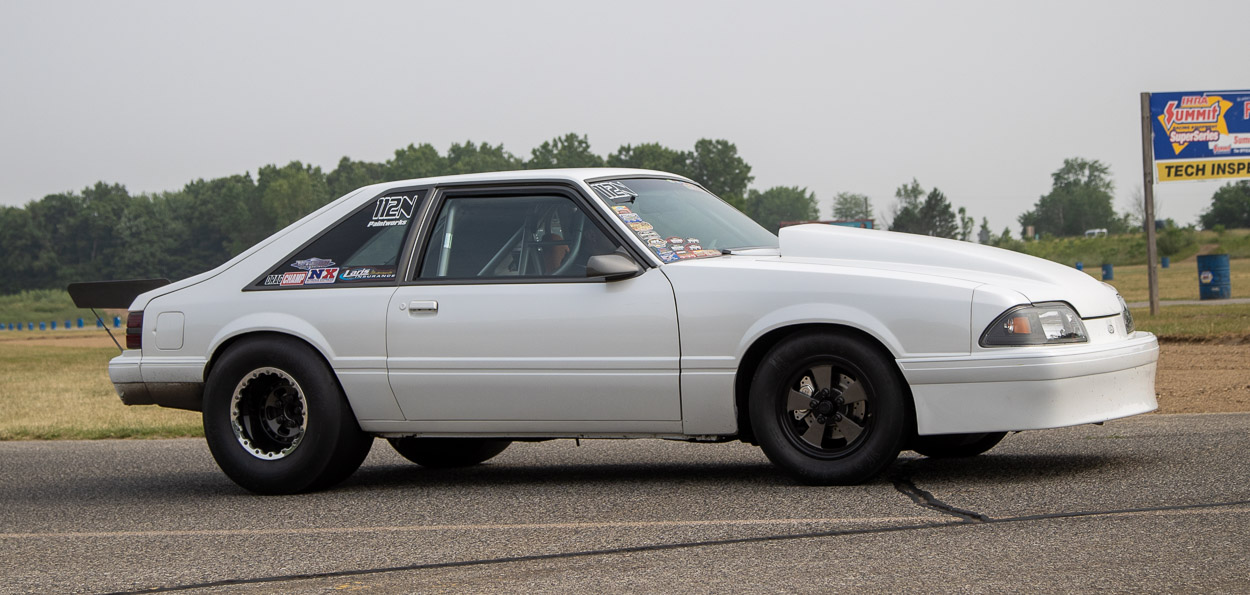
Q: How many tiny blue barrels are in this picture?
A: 13